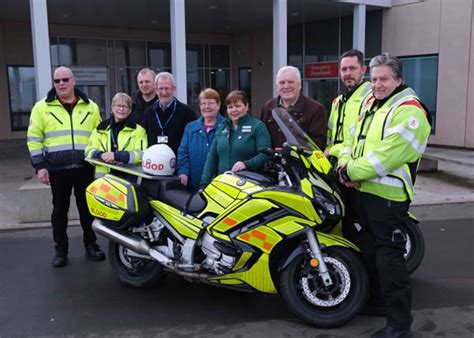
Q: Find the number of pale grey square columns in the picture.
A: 4